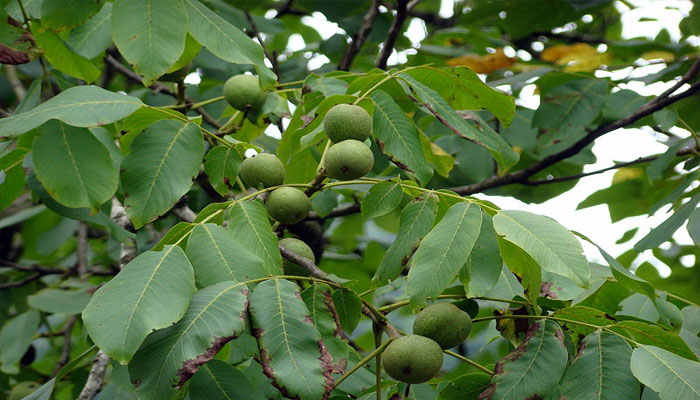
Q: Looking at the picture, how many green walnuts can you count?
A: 8